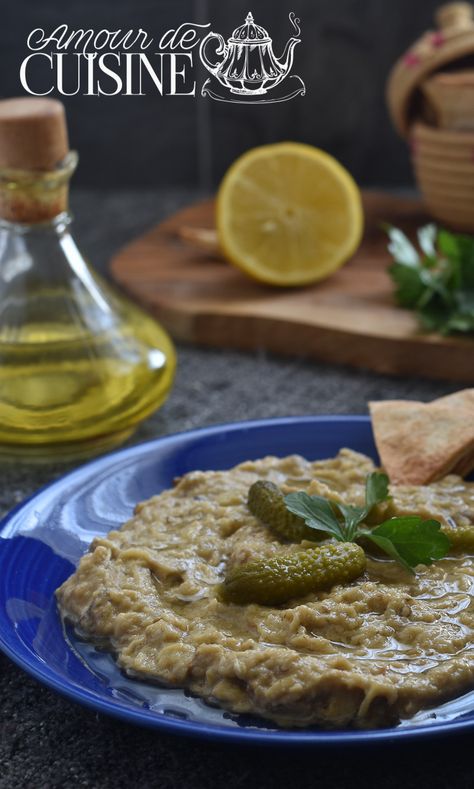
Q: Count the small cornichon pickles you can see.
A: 3